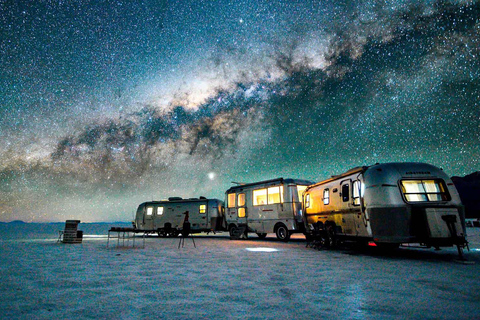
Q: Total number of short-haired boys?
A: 0